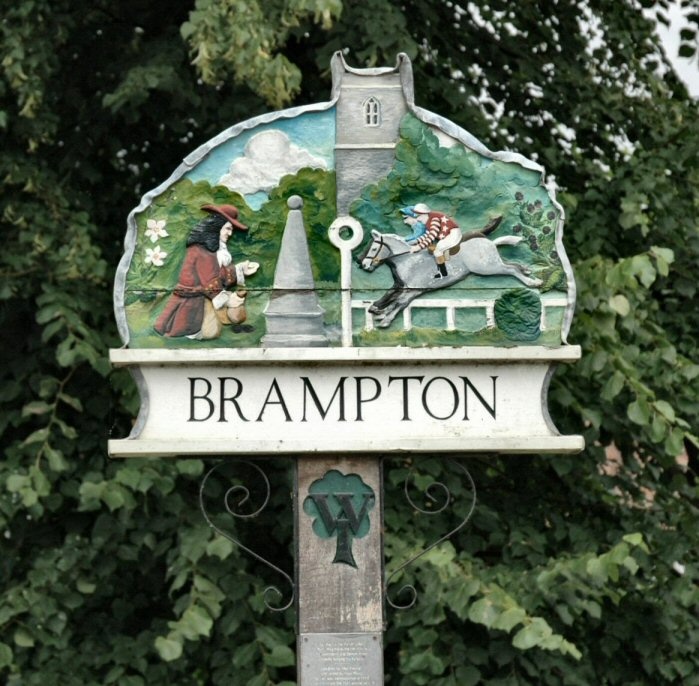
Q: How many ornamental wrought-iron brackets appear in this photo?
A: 2